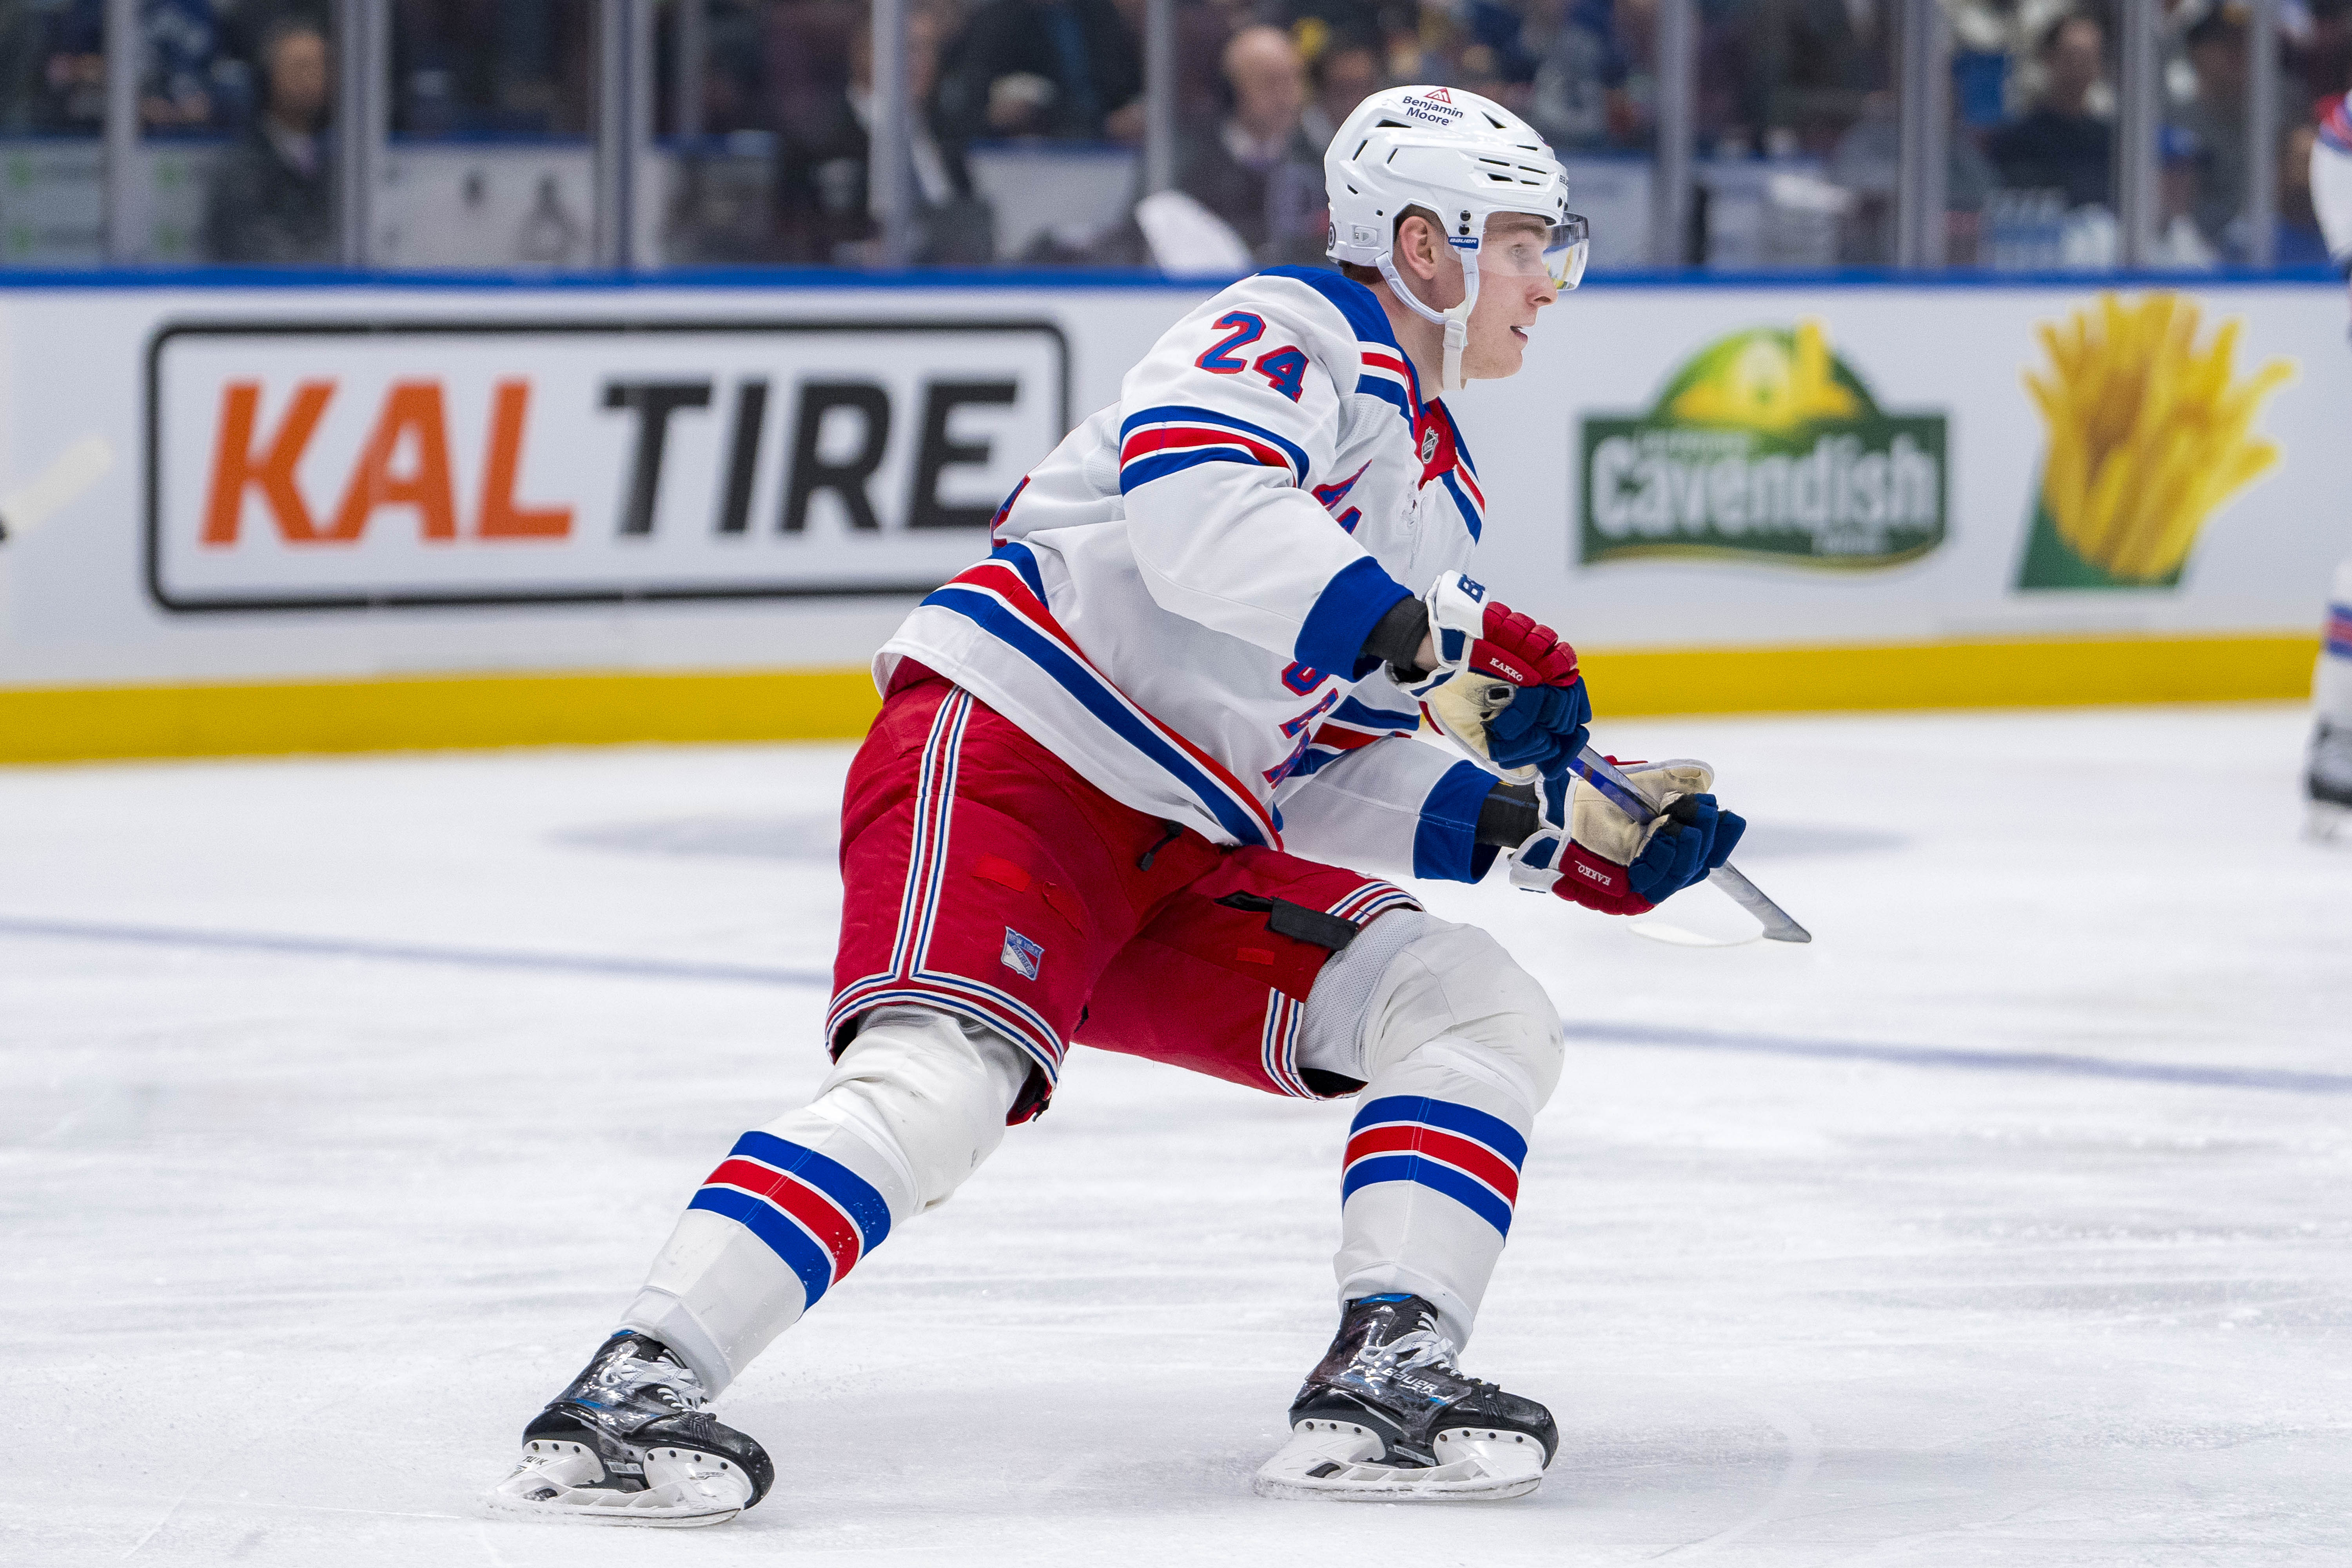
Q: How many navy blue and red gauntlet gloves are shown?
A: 2